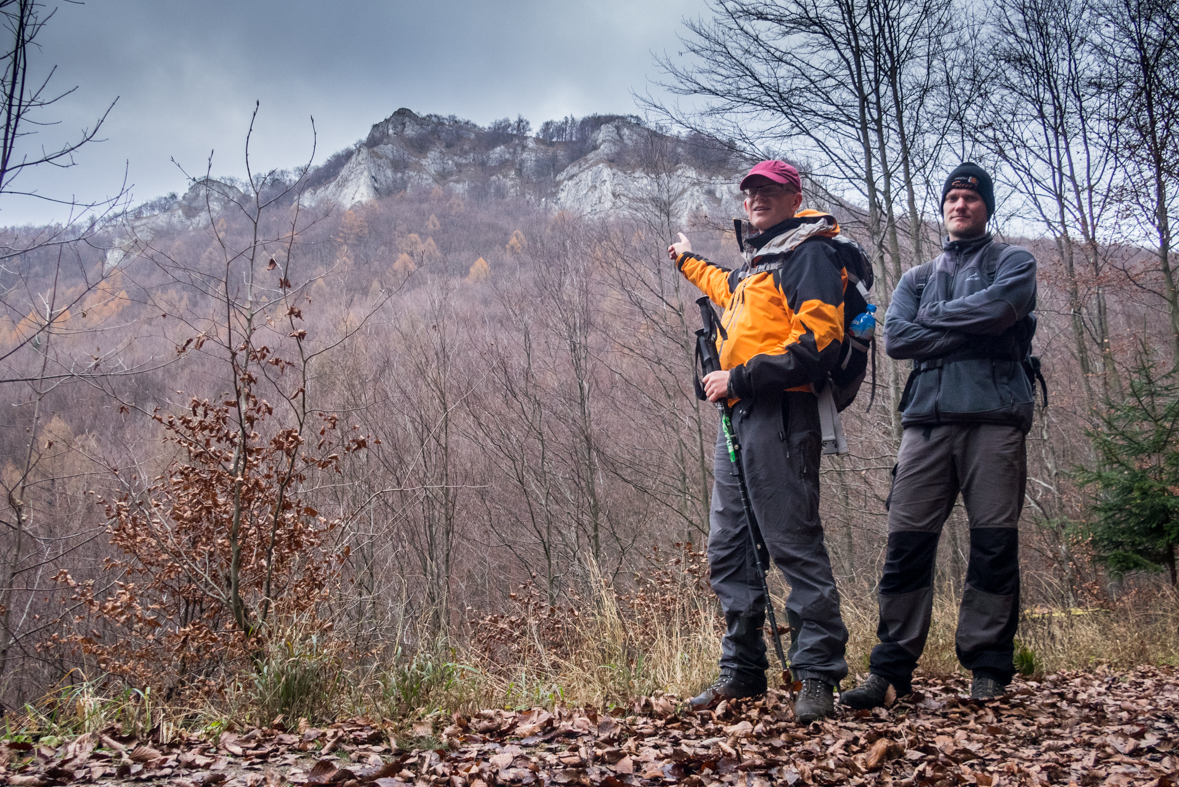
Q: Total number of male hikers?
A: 2